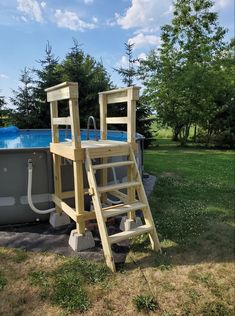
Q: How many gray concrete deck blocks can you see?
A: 3